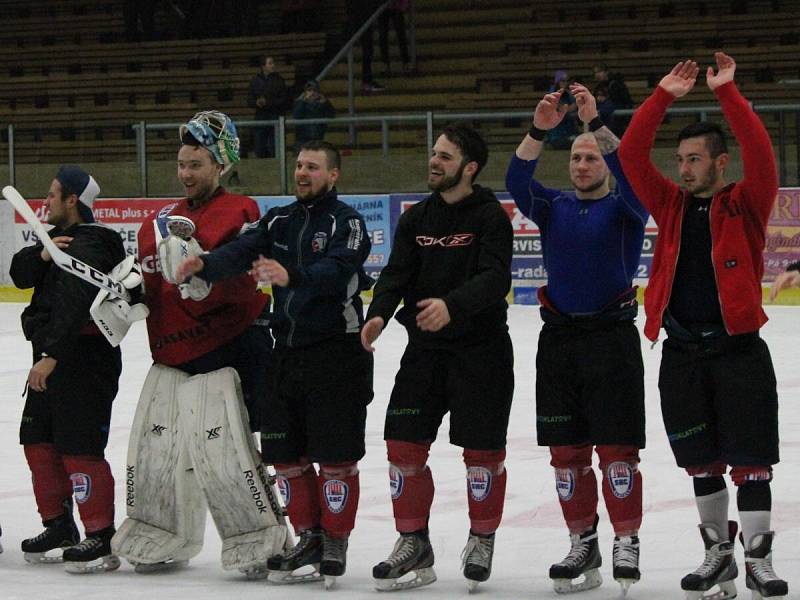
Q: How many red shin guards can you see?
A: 8